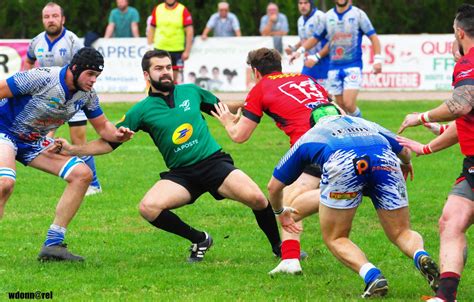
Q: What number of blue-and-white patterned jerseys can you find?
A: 5